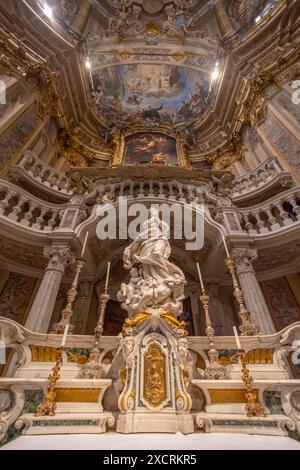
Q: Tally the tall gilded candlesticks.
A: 6